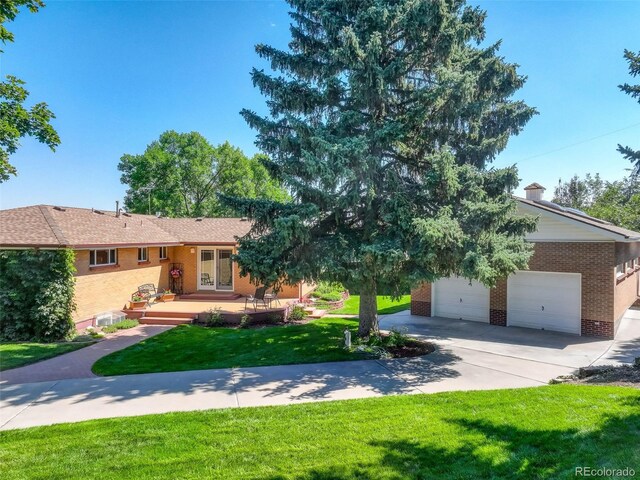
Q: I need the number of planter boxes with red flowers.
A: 2